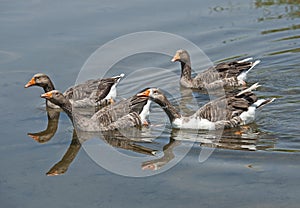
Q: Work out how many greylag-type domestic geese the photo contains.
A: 4